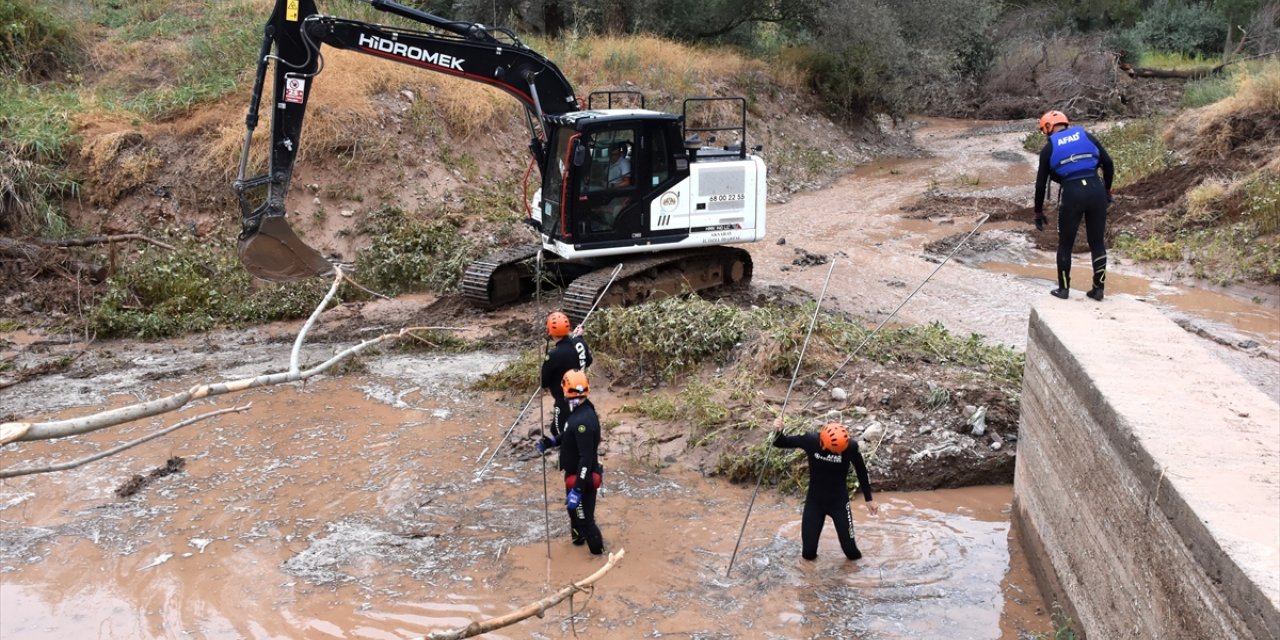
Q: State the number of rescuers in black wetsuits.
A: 4